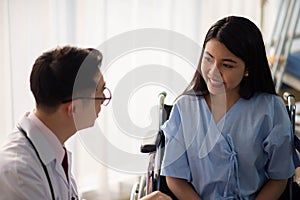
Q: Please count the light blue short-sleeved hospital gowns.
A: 1